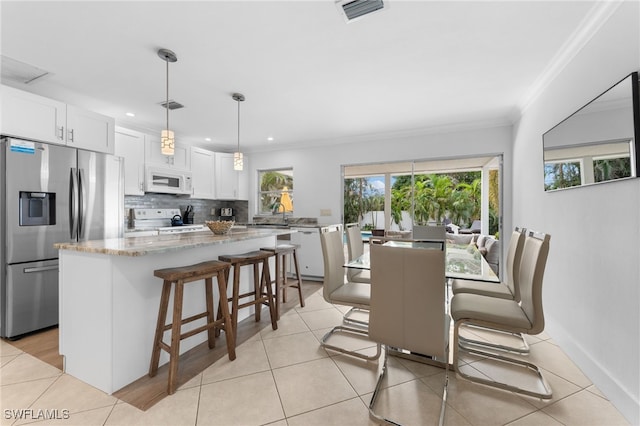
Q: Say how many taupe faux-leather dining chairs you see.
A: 6